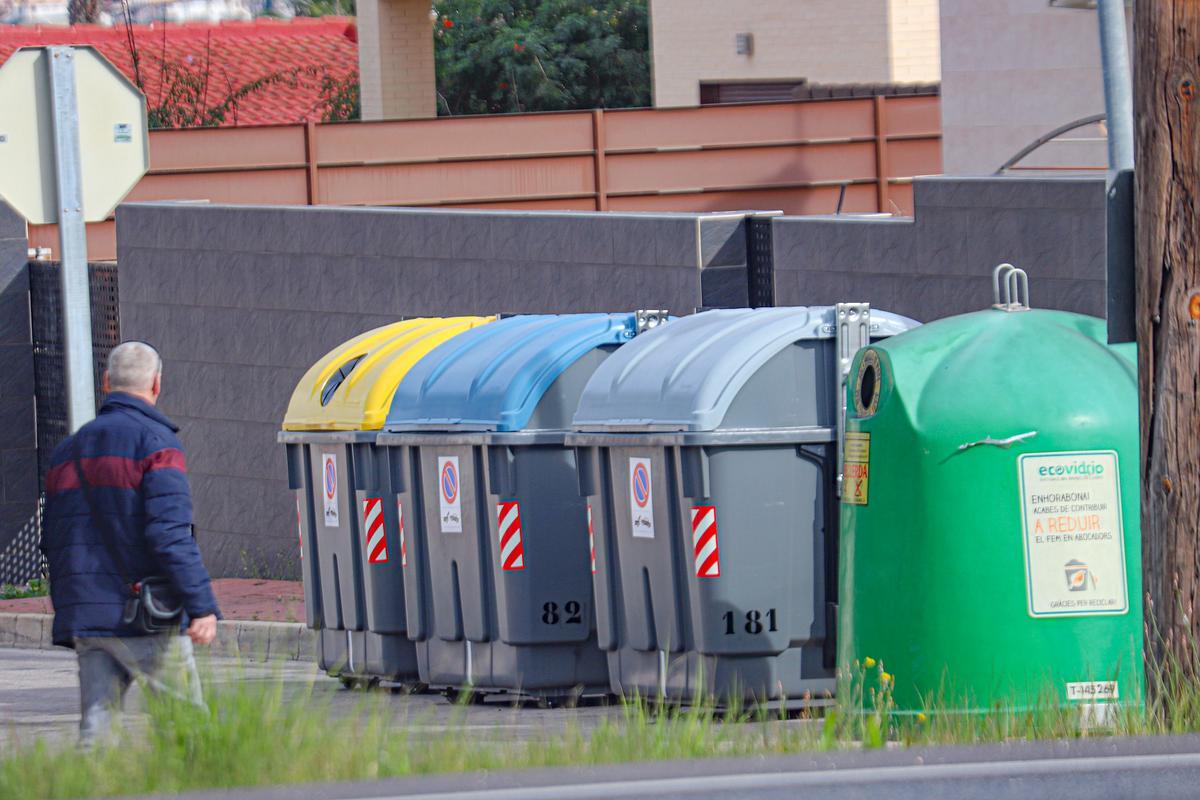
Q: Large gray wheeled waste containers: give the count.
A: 3